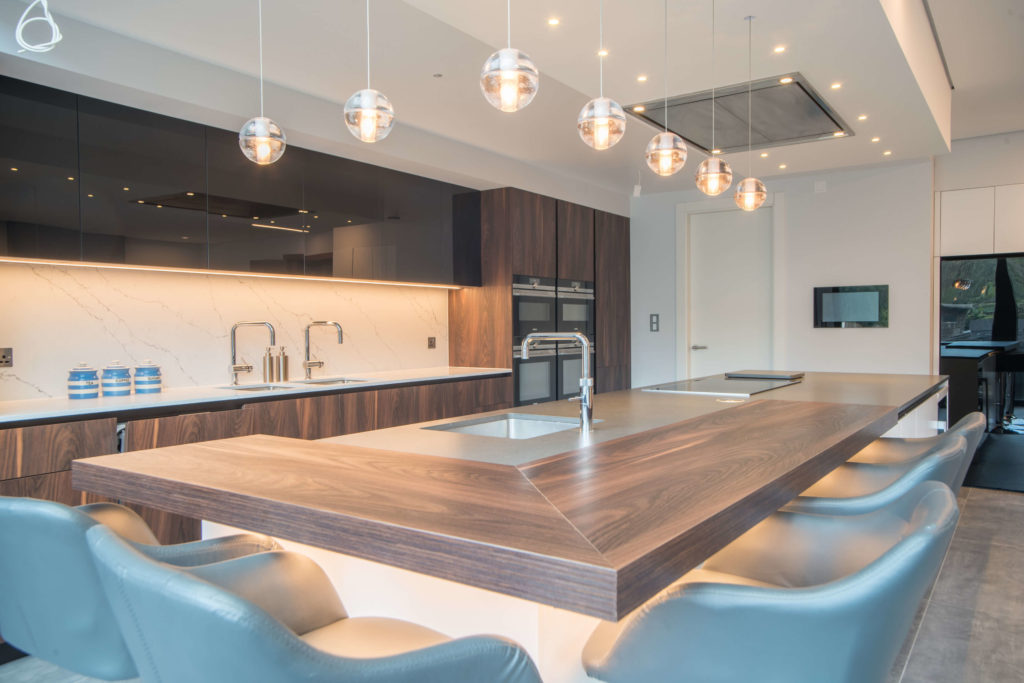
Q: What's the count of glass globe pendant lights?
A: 7